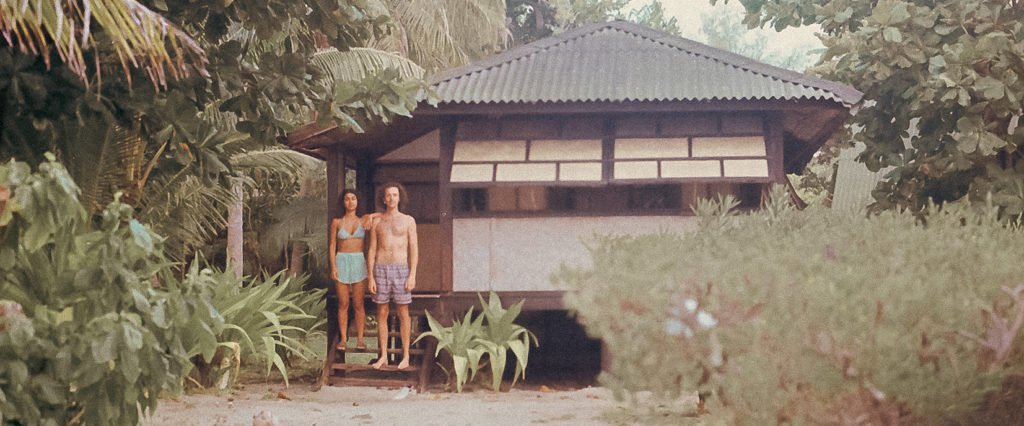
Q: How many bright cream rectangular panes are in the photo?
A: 10